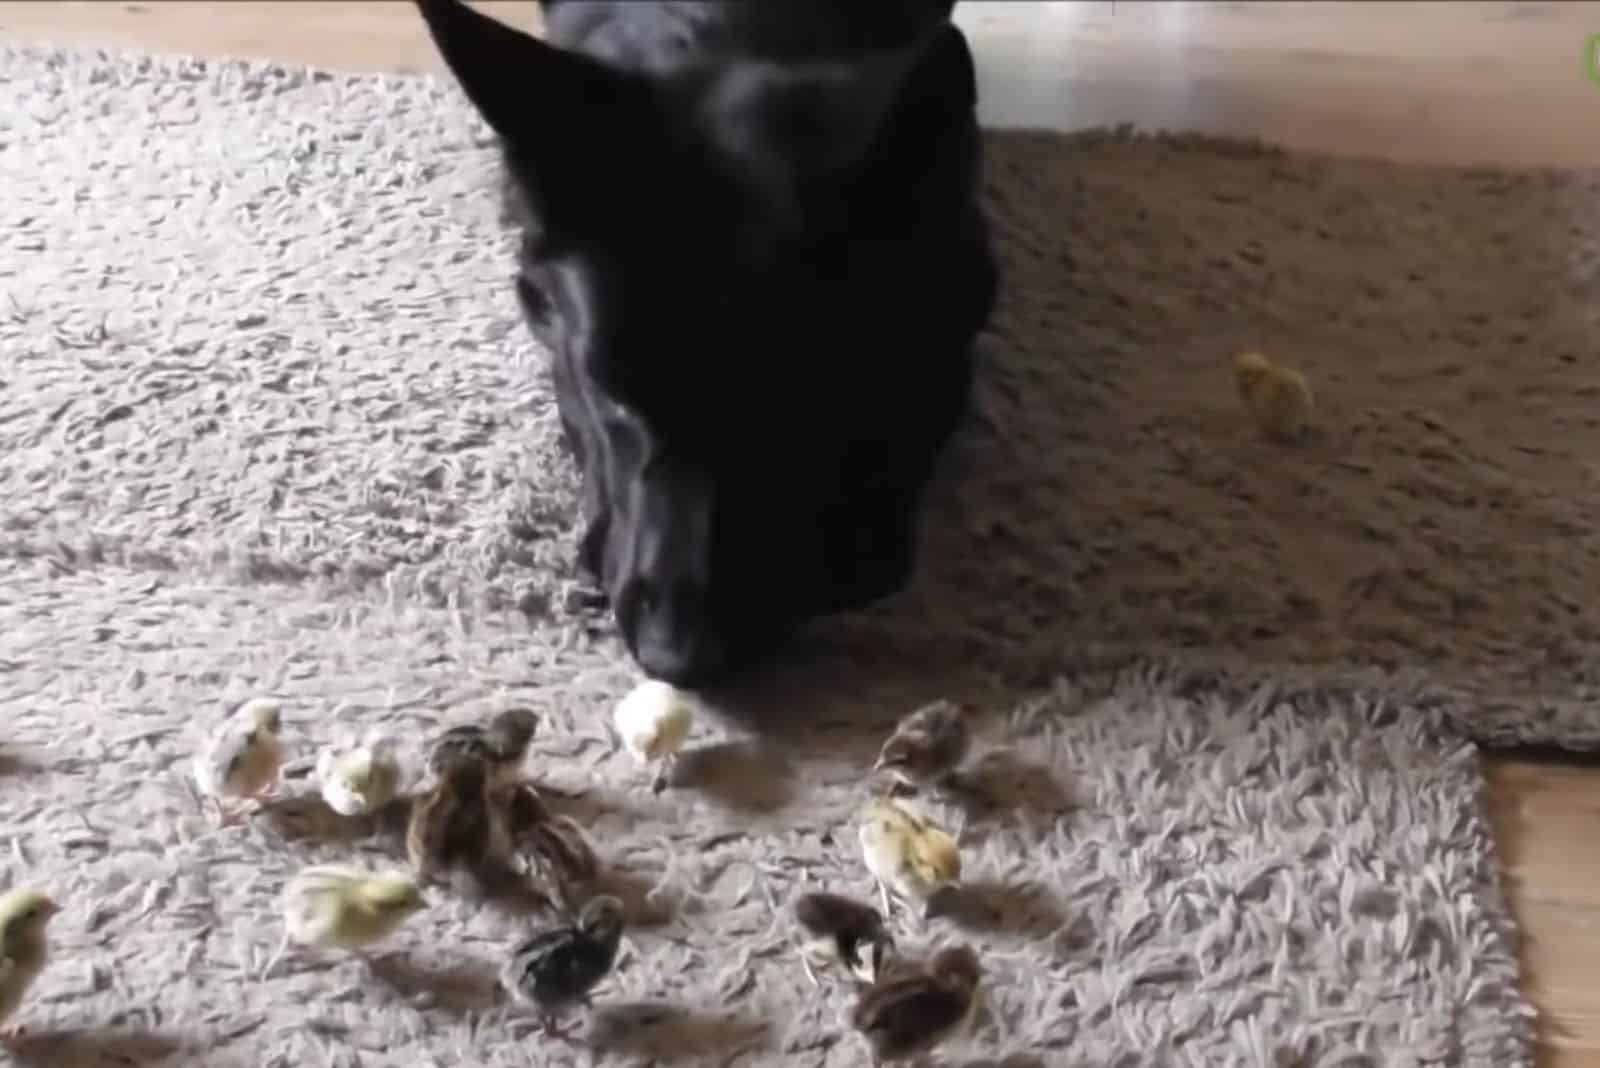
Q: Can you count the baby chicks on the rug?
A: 14